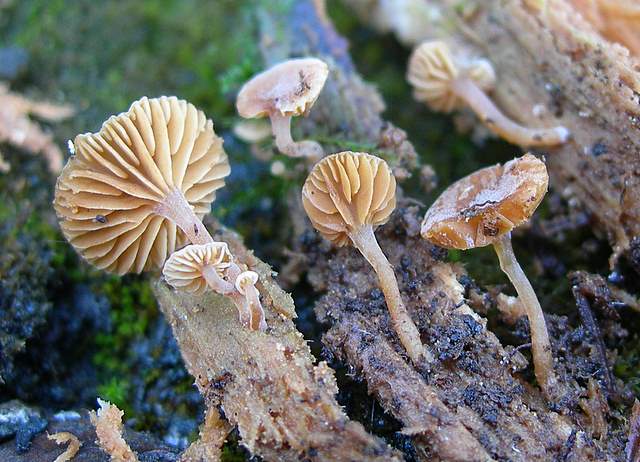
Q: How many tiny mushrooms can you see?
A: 7